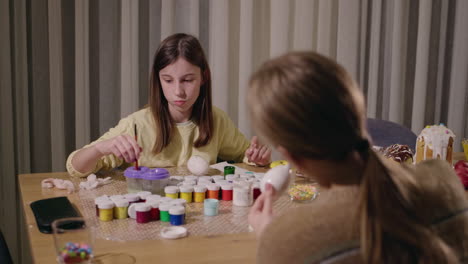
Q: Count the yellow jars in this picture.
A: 5